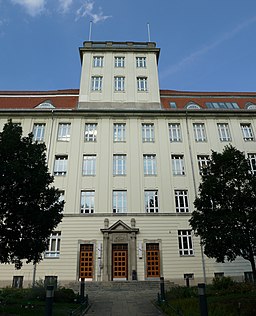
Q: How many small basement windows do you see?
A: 5